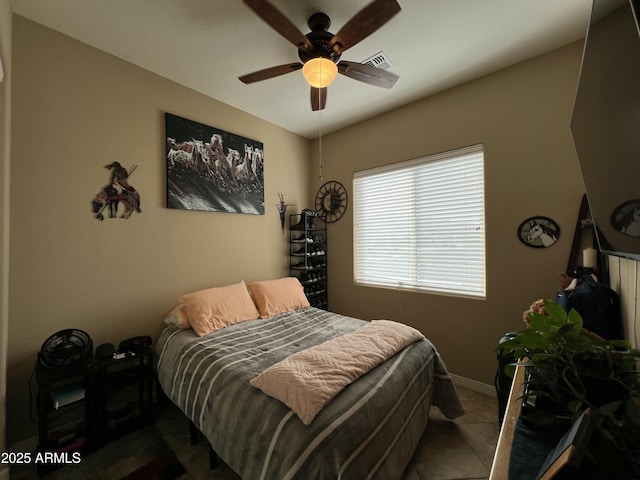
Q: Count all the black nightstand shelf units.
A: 2